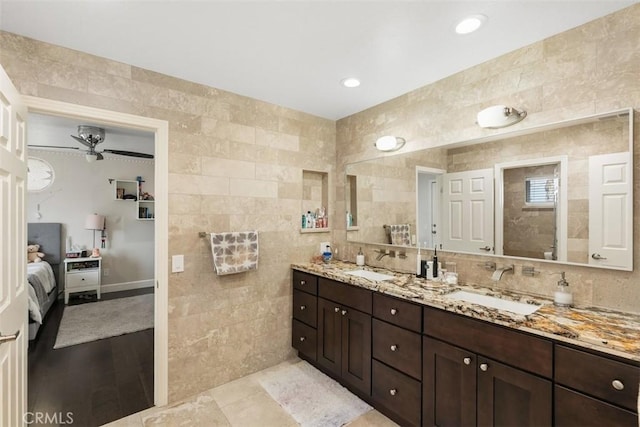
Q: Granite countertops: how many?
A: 1